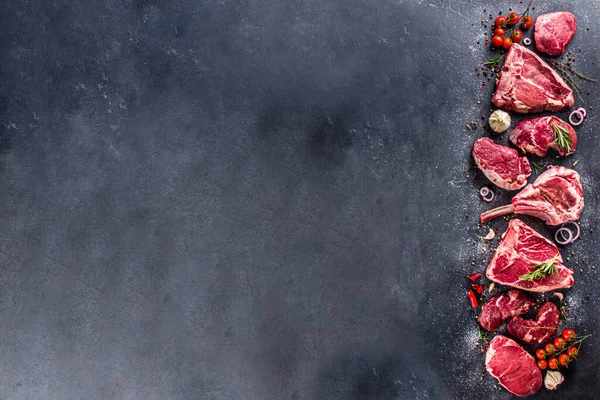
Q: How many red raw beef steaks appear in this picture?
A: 9